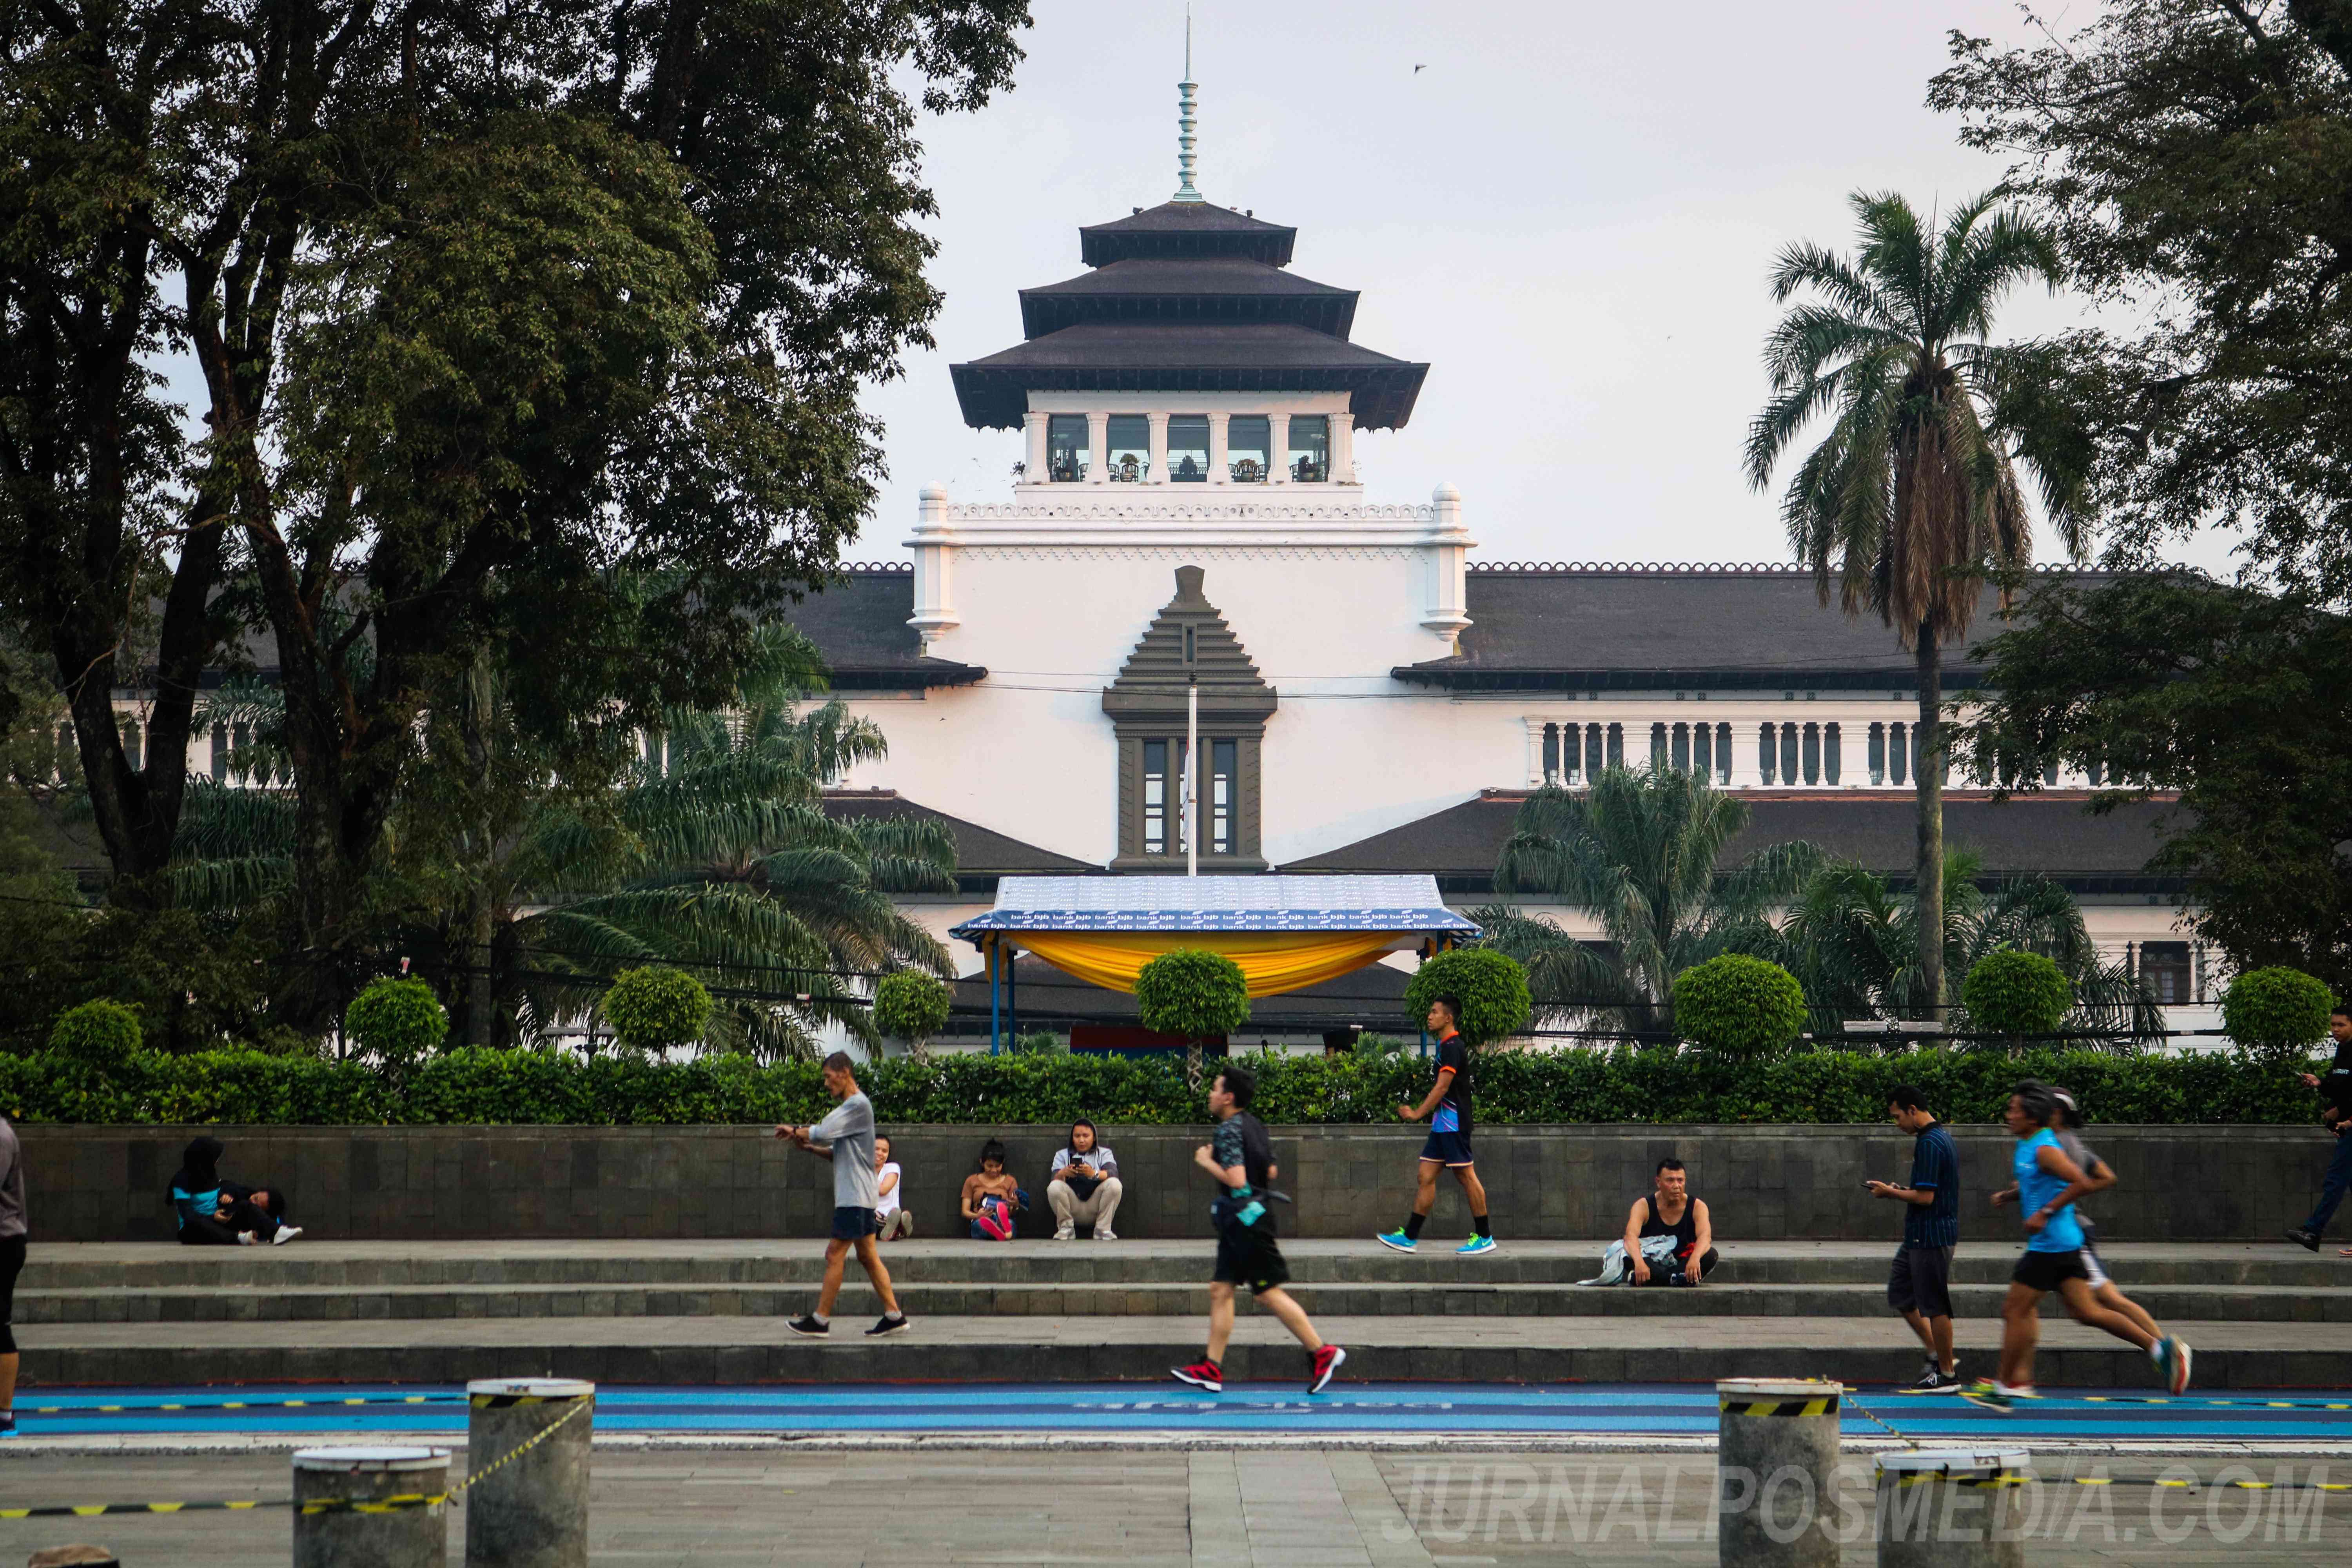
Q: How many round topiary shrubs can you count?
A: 9